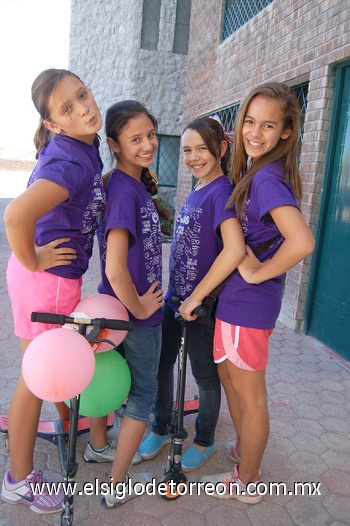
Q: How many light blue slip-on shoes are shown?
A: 2